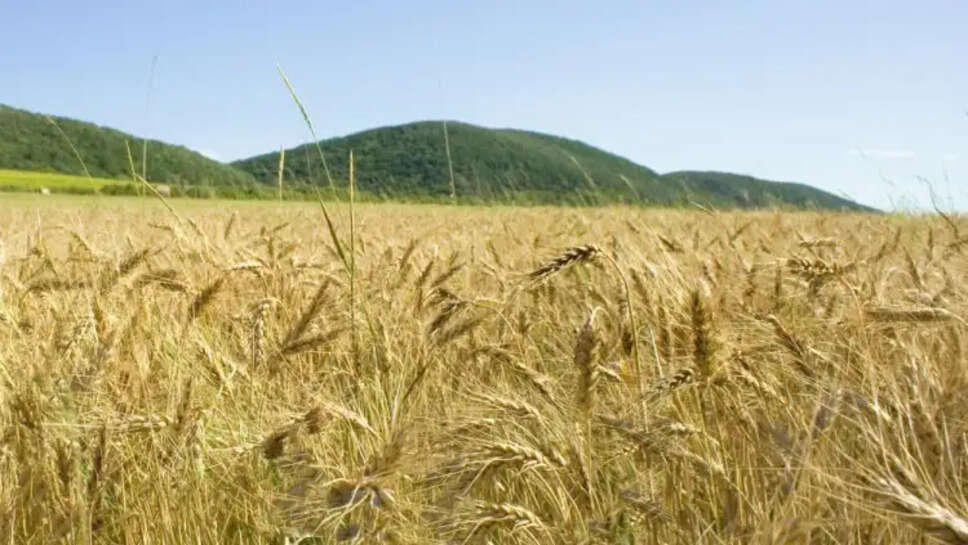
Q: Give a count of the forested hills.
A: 3